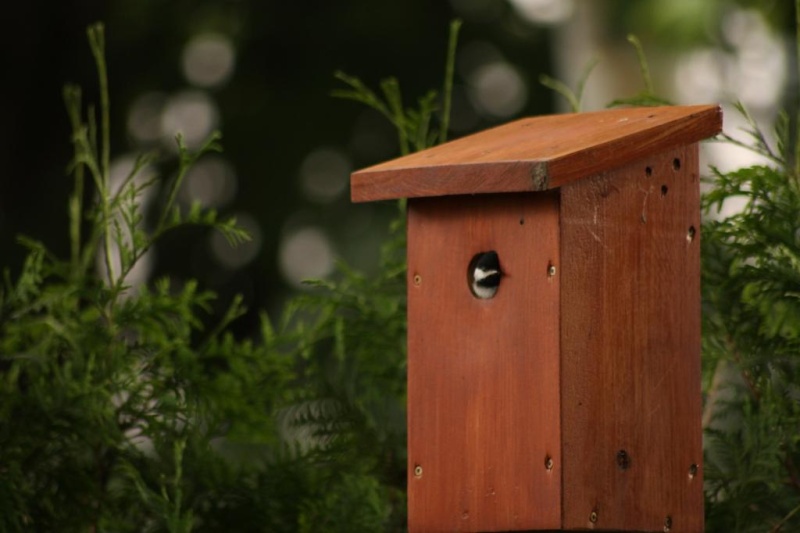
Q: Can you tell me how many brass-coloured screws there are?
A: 8